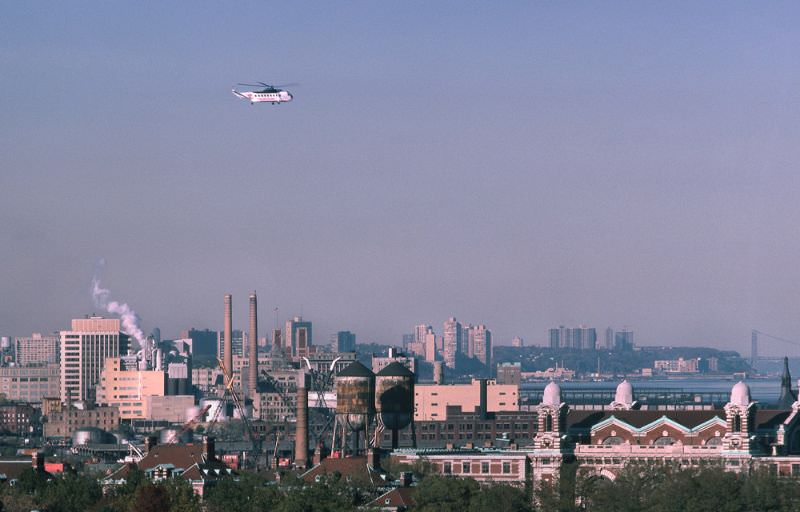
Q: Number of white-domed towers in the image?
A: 3